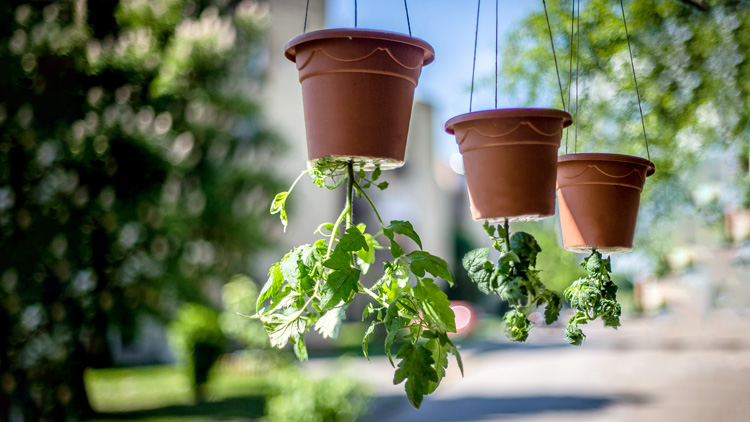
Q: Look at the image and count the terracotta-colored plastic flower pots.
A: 3